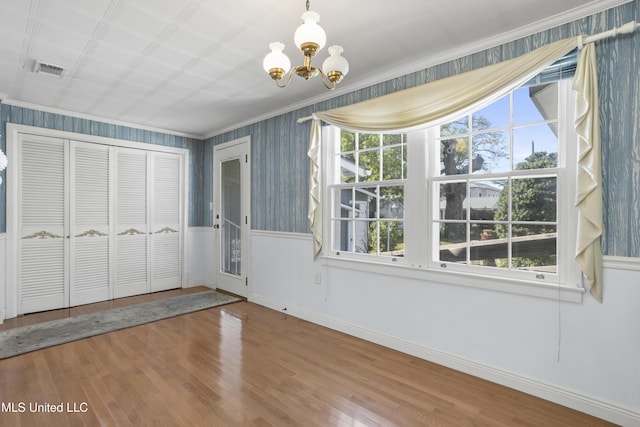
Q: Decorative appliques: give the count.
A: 4